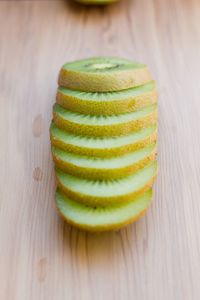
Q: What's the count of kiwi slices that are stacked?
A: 7